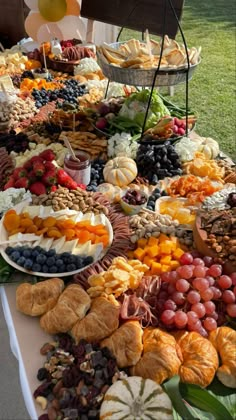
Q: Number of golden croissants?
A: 7